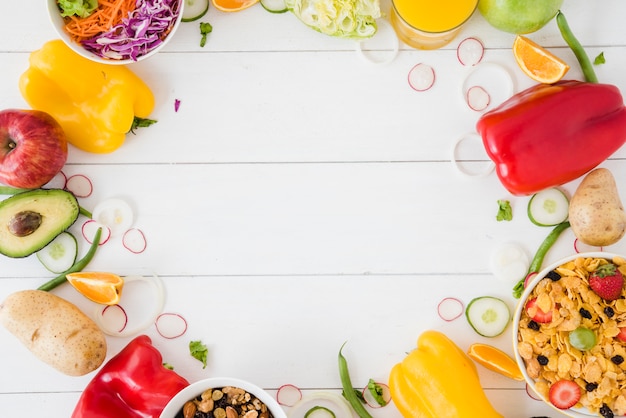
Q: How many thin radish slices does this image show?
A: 15